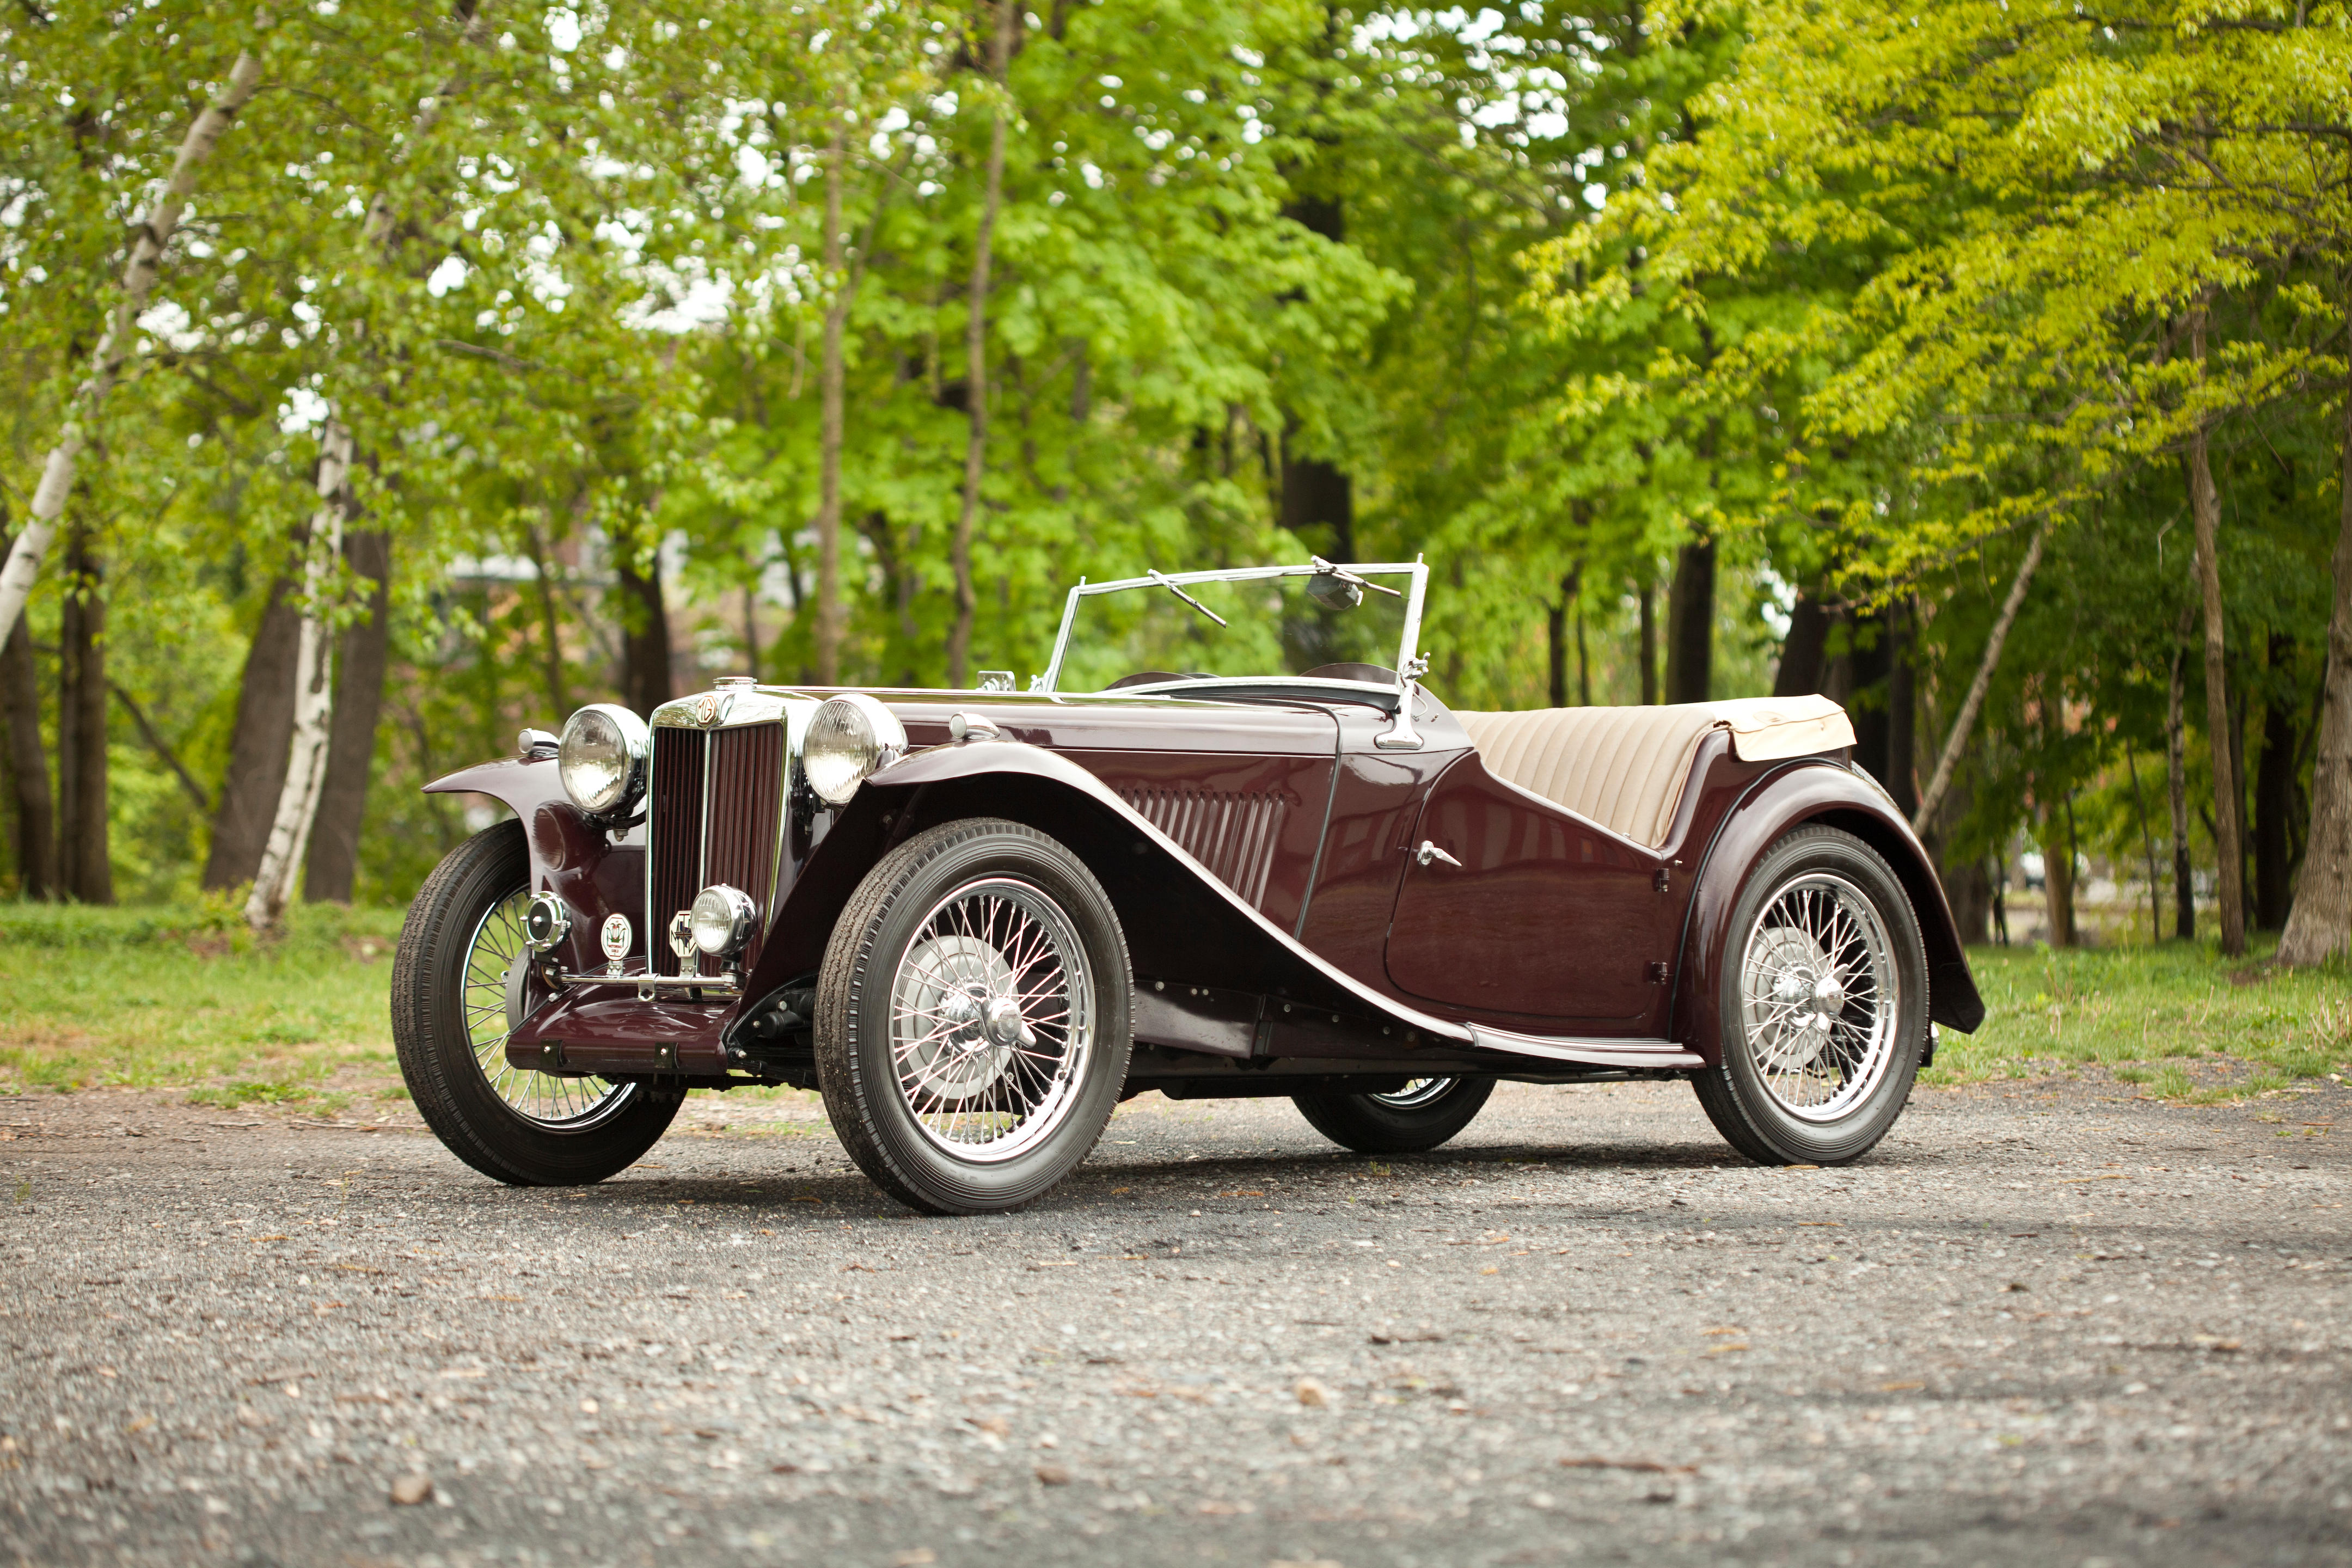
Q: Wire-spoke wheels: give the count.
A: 4